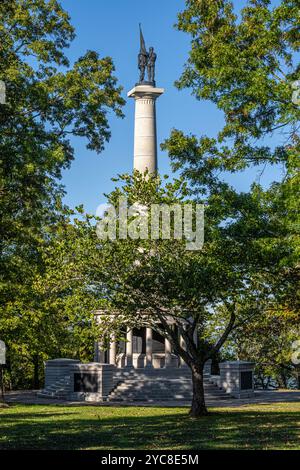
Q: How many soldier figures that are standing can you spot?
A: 2